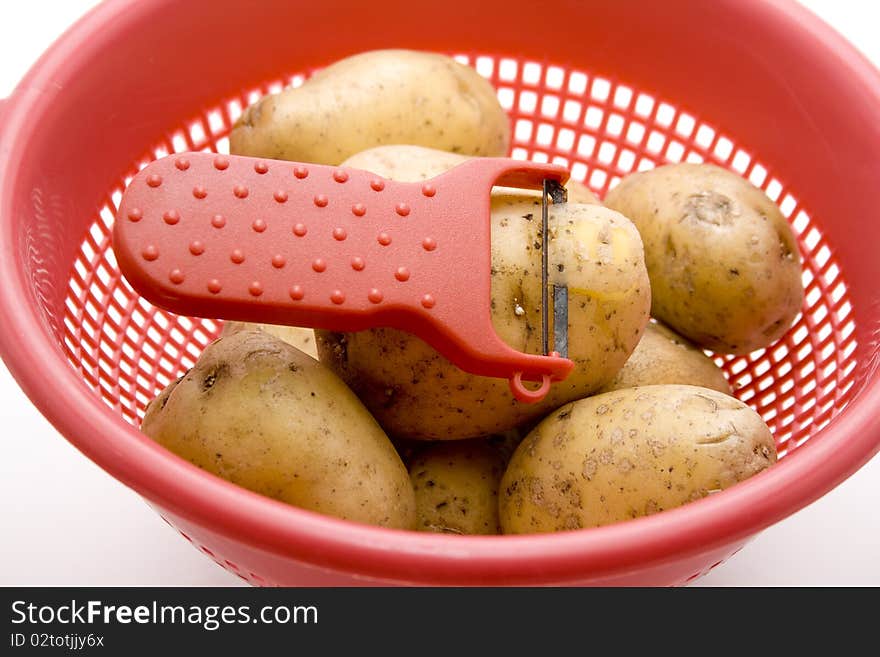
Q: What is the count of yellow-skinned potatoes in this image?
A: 9